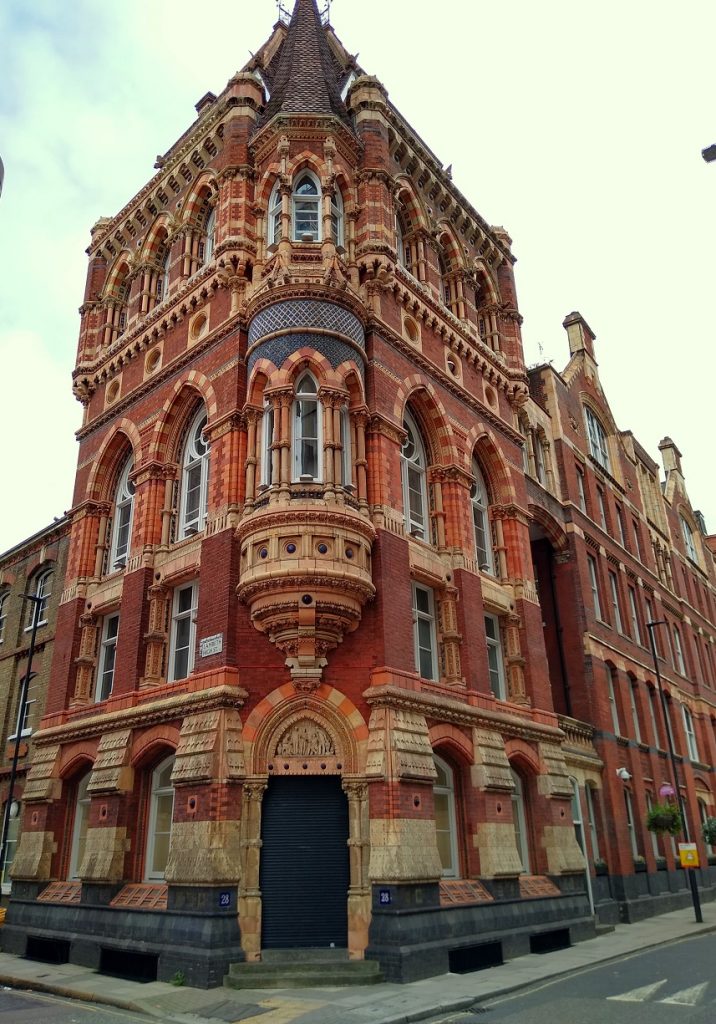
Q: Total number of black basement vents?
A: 4